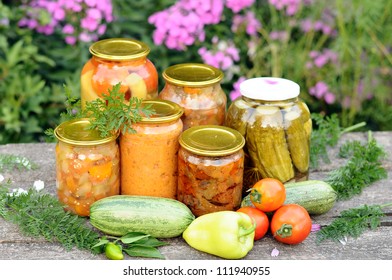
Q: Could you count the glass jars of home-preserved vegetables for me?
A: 6